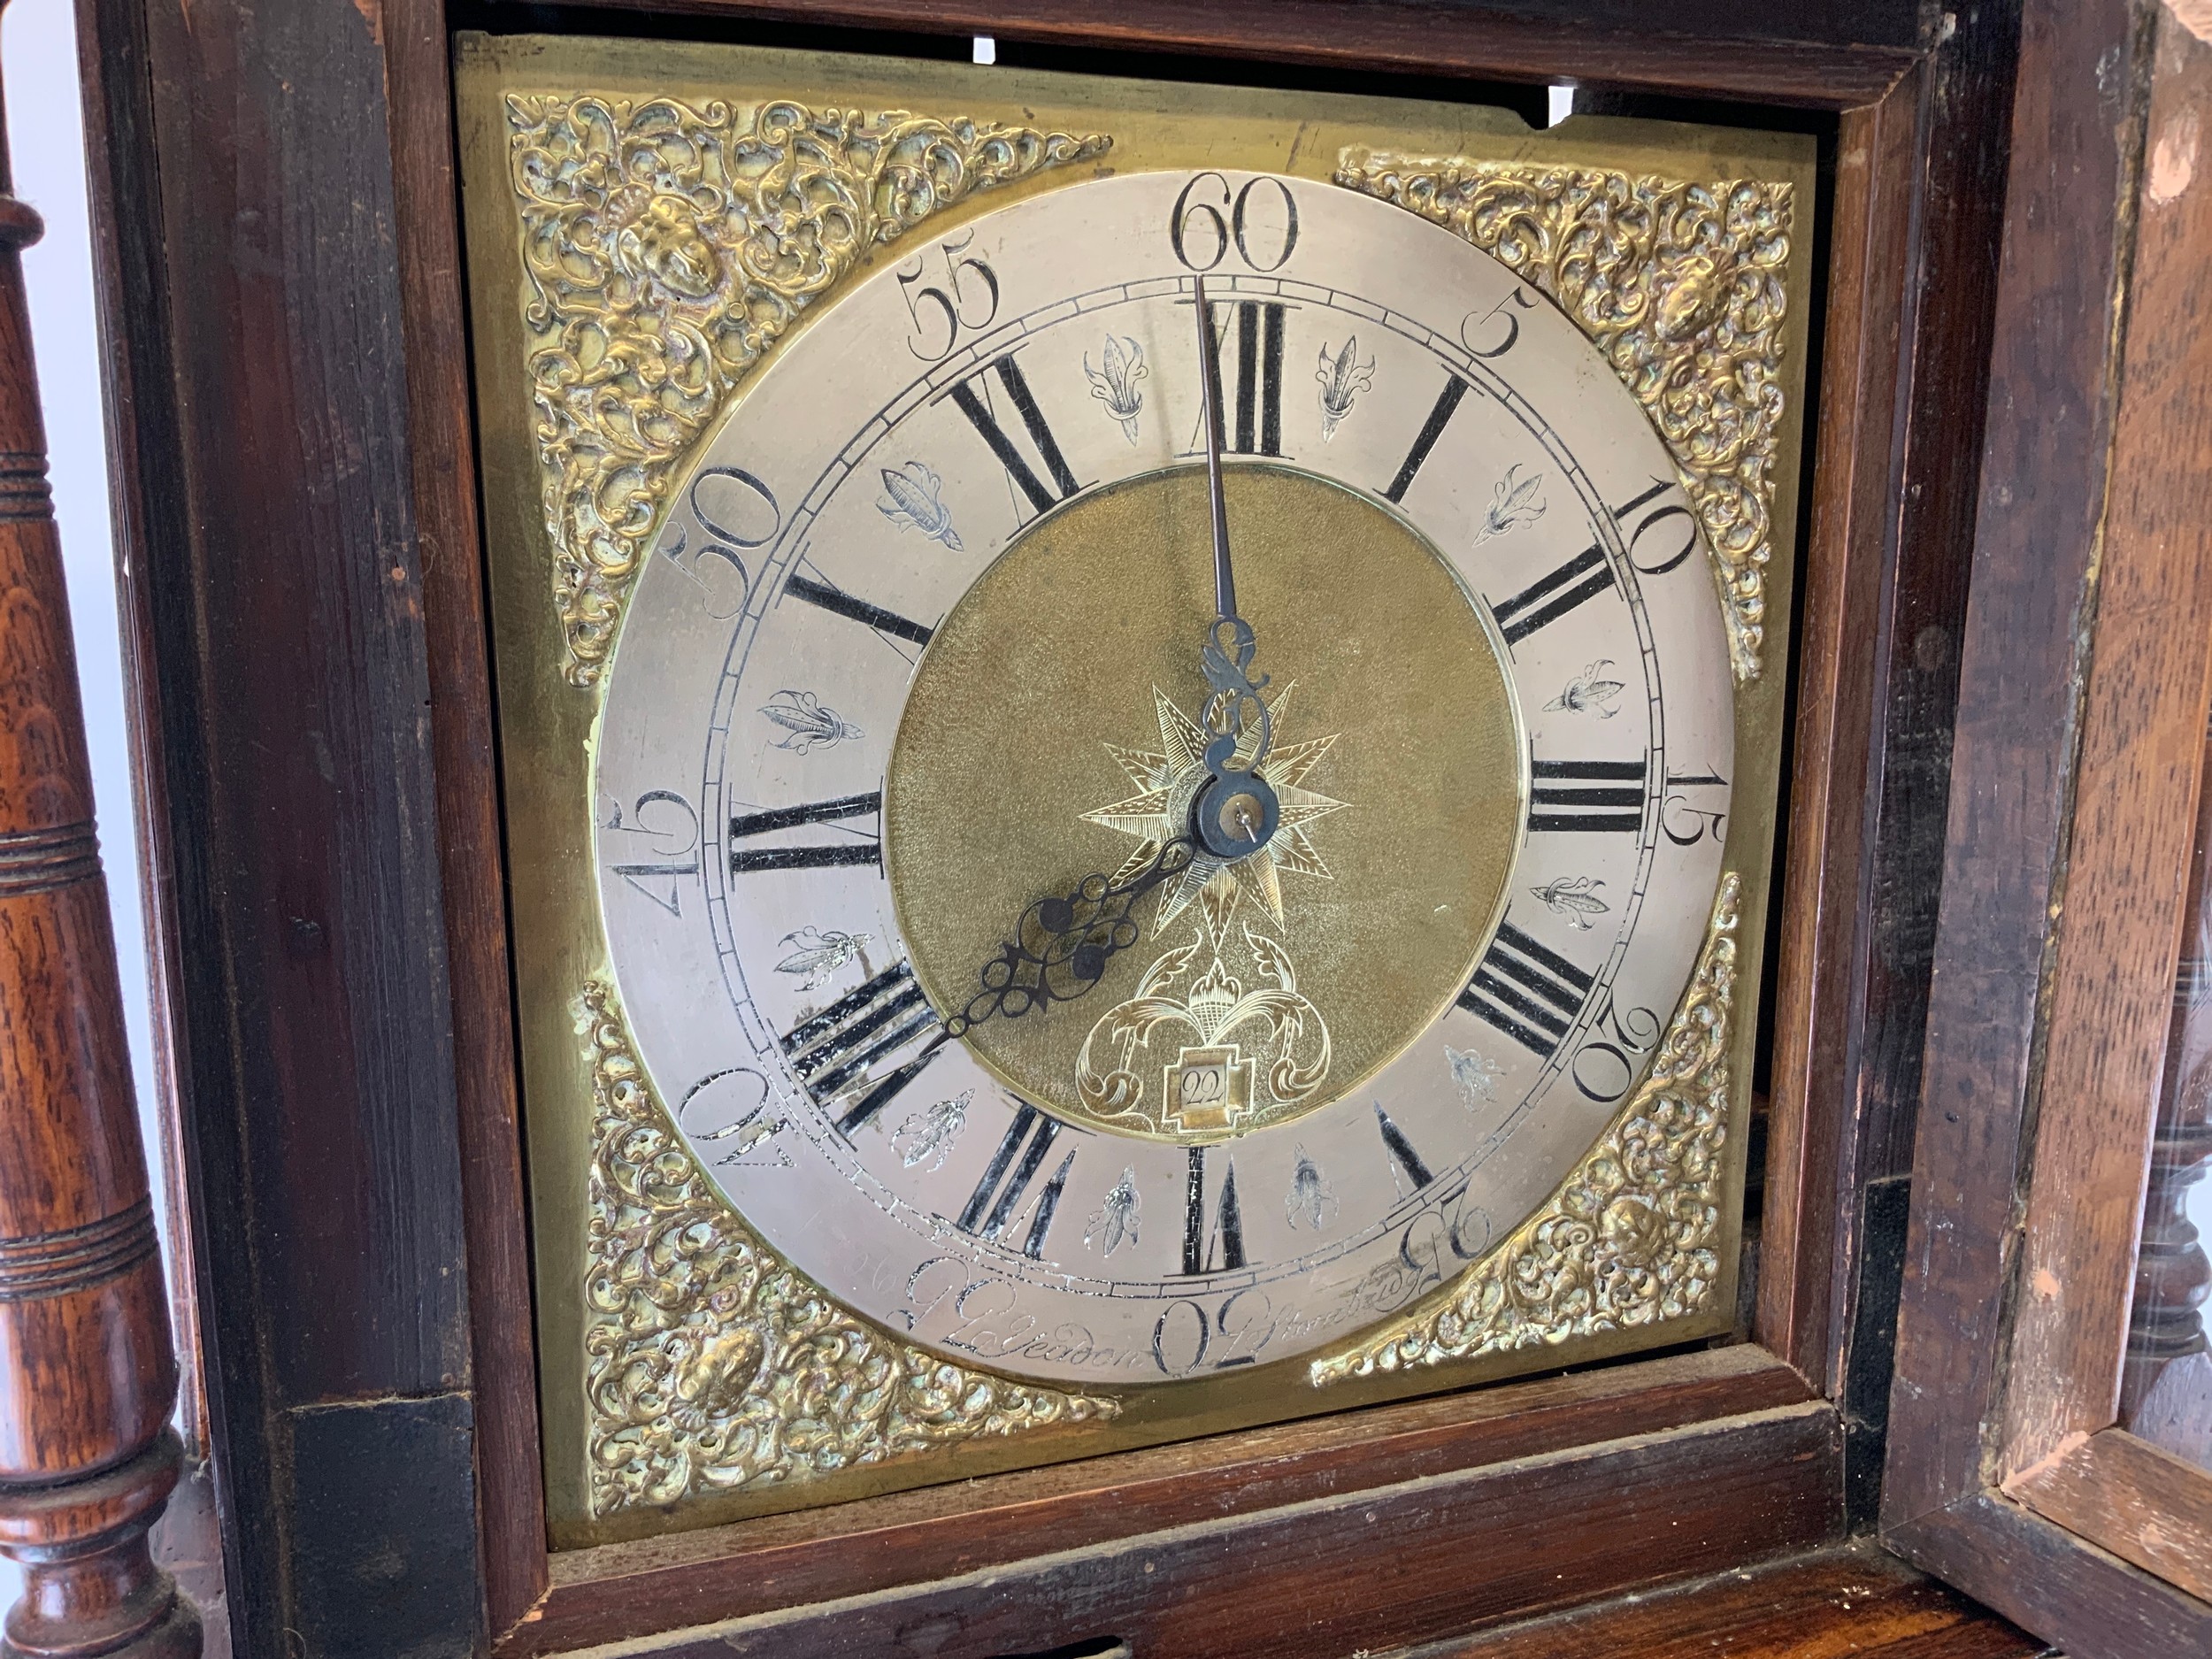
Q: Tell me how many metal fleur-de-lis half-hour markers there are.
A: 12